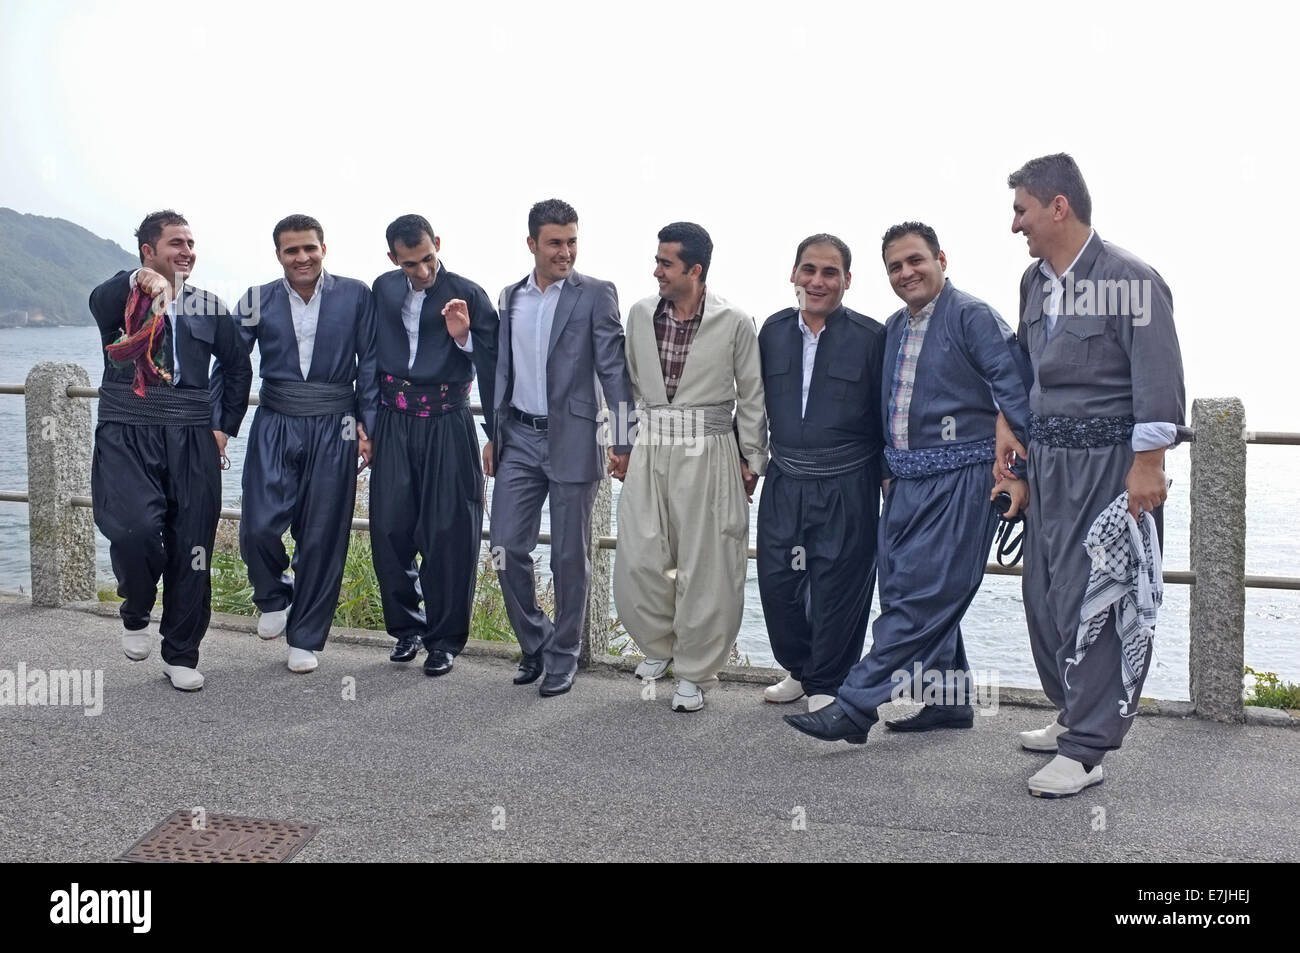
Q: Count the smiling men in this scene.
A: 8